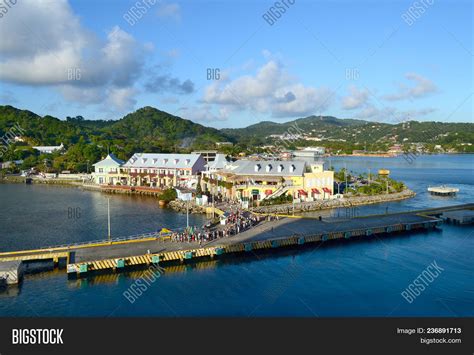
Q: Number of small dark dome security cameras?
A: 0